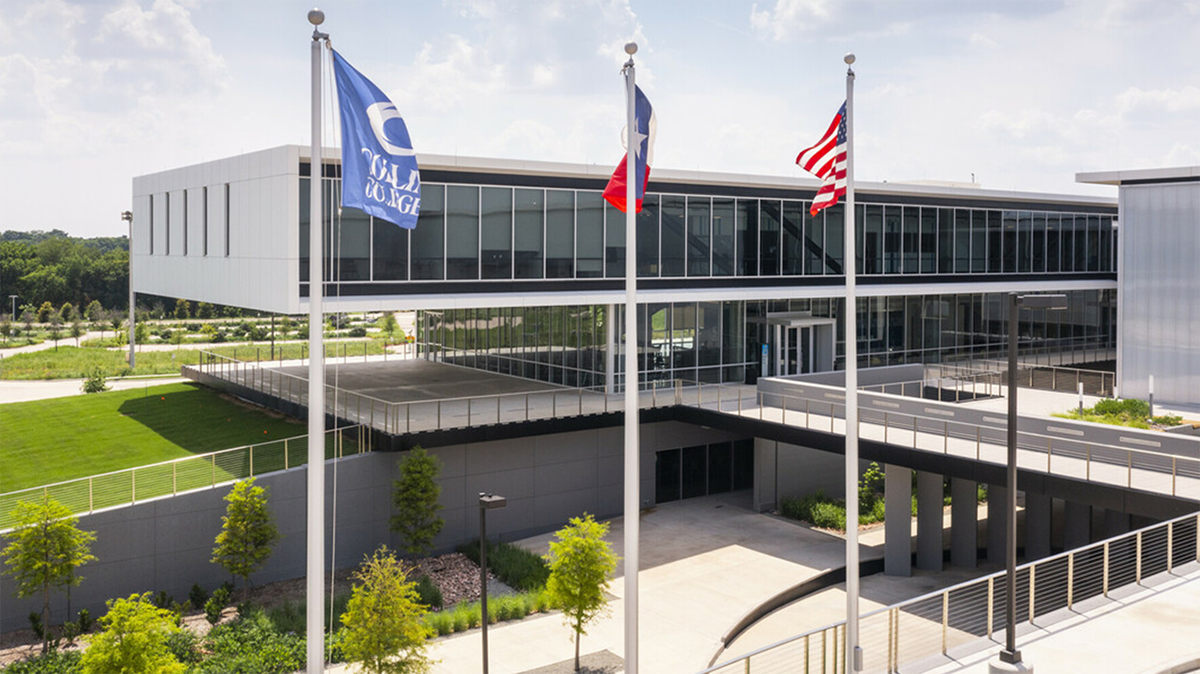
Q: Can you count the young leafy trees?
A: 6